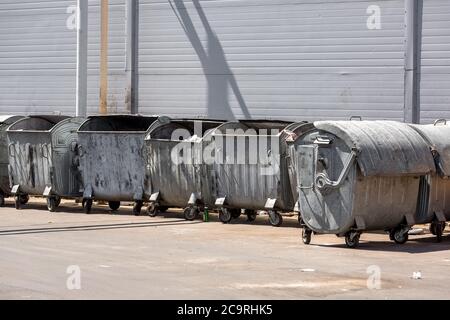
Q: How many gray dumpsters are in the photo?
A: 7